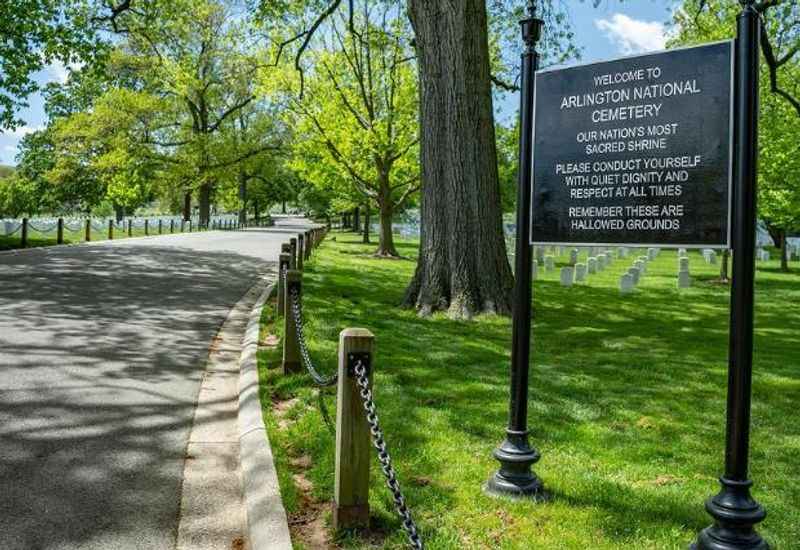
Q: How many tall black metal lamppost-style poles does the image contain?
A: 2